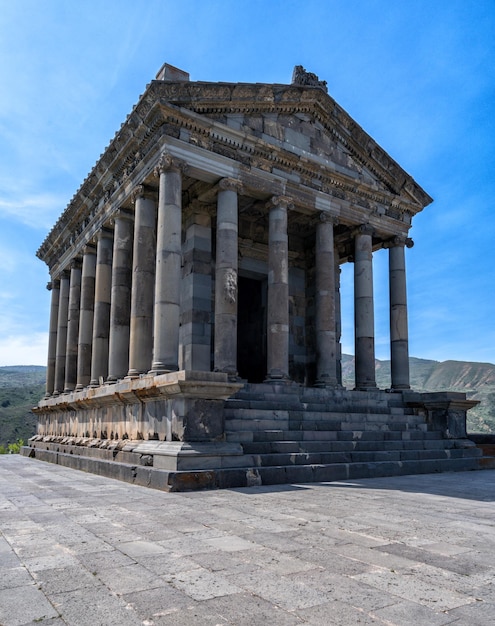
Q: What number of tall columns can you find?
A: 13